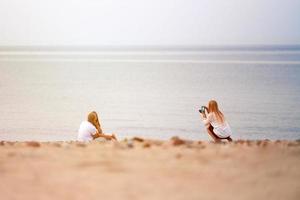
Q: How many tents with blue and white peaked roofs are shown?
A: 0